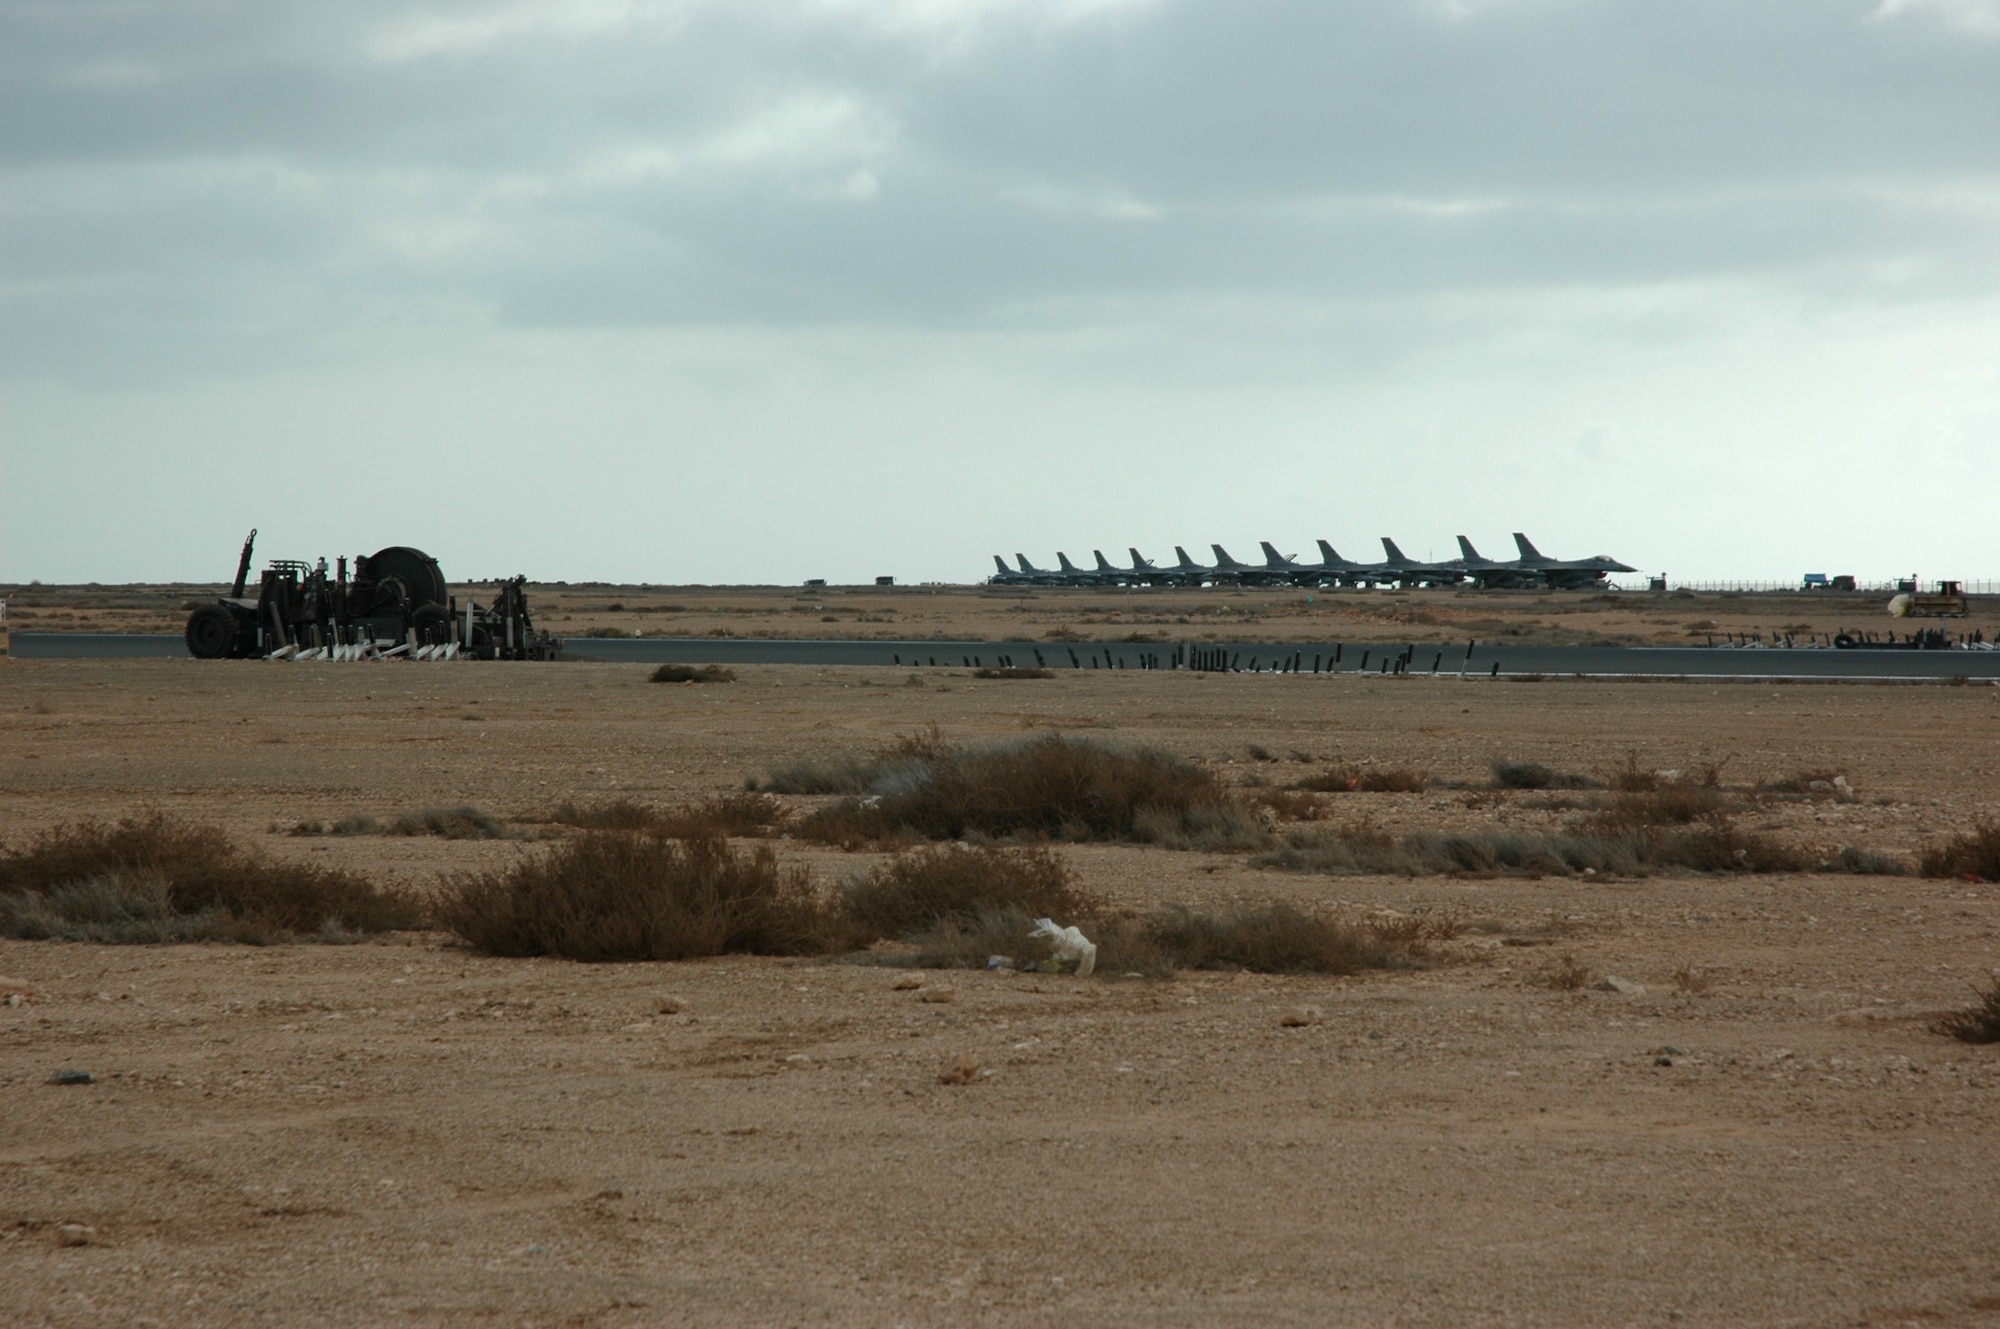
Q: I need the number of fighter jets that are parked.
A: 12